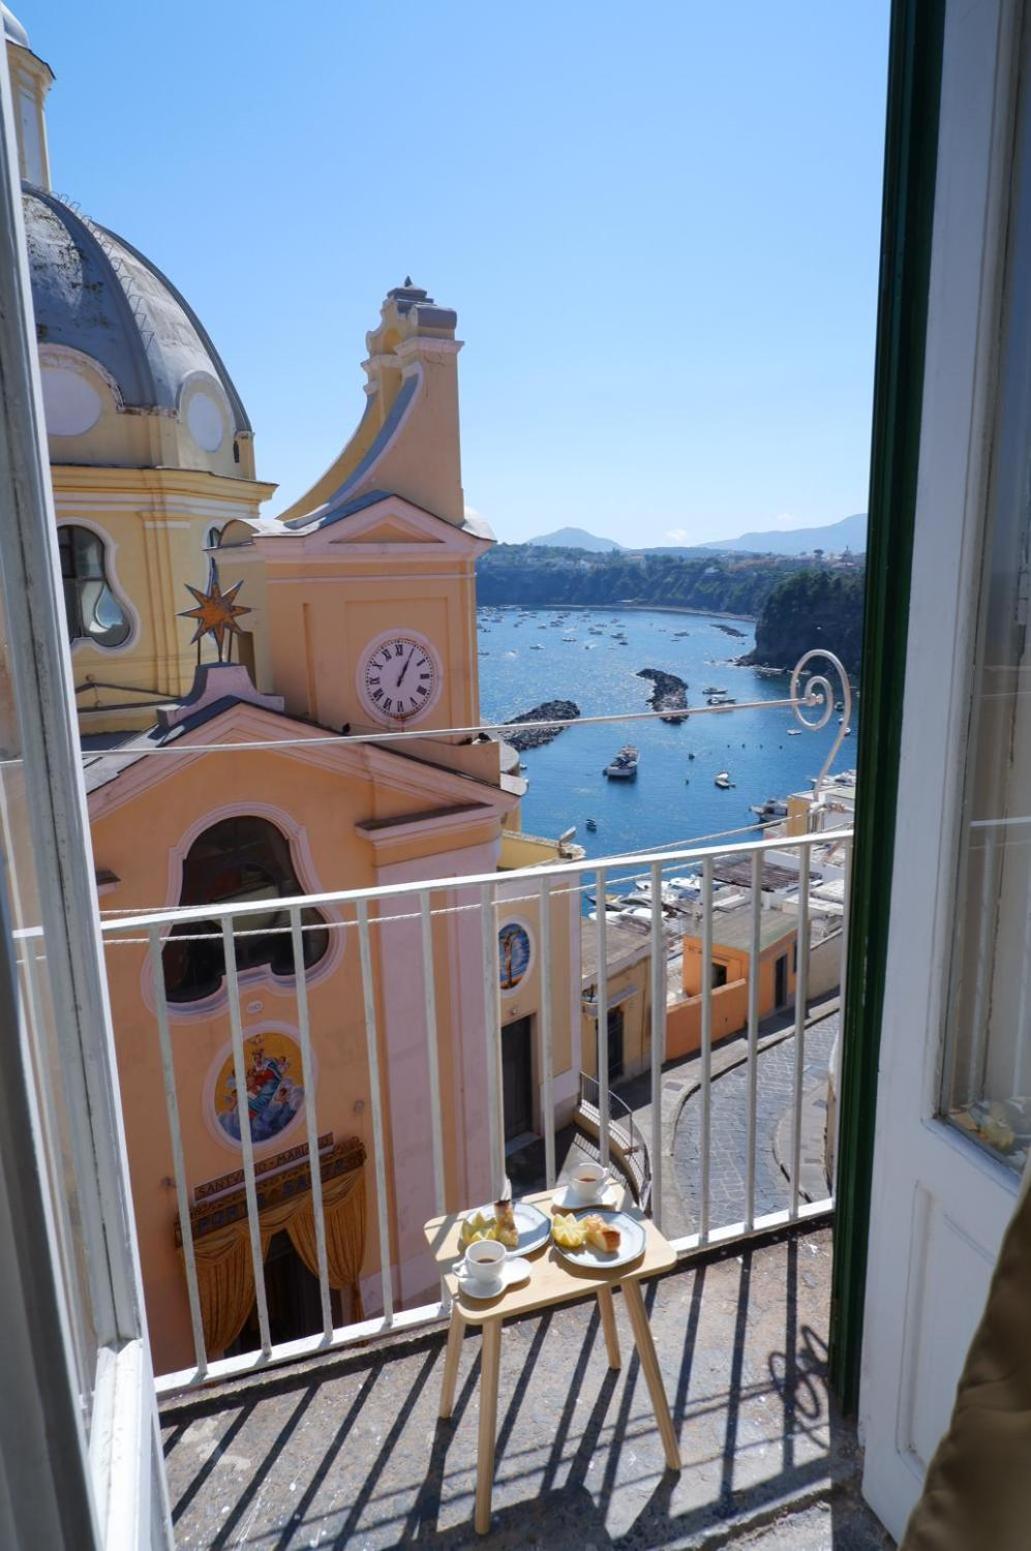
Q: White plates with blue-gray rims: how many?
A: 2